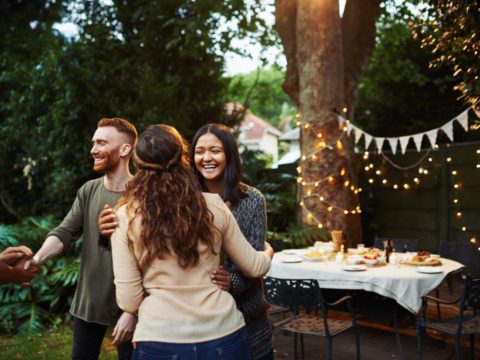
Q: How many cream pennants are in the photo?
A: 11